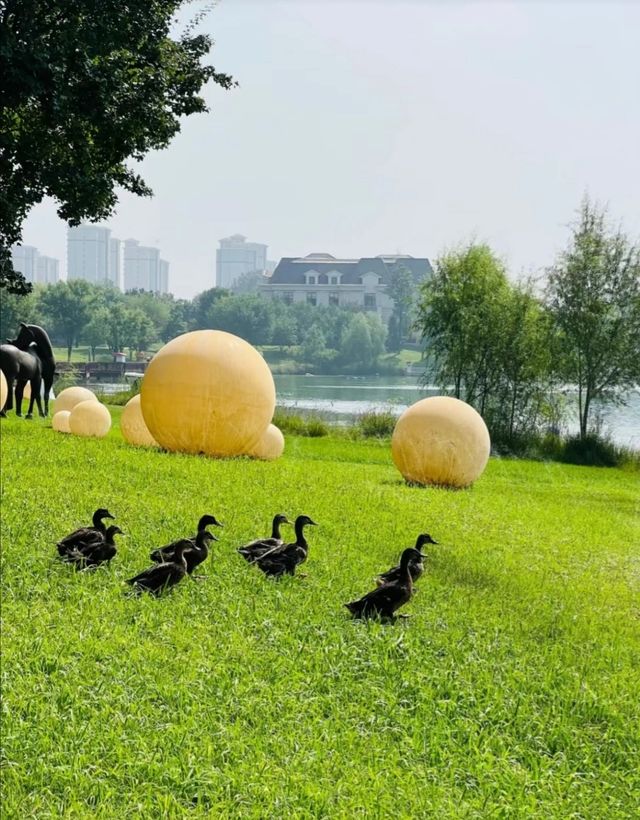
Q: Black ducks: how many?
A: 9